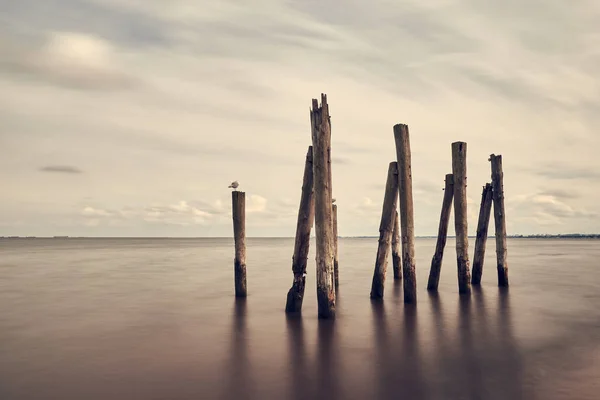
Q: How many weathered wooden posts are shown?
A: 11